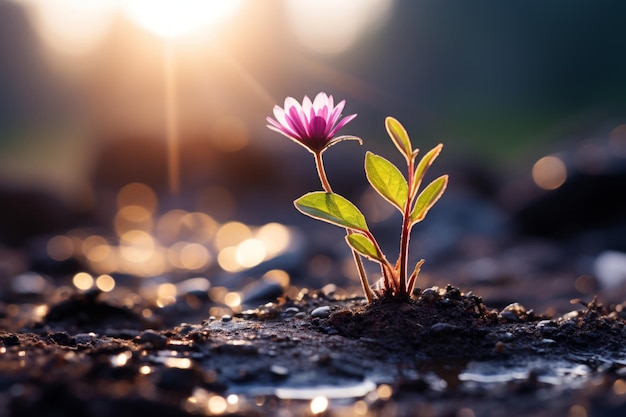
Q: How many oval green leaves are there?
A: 6